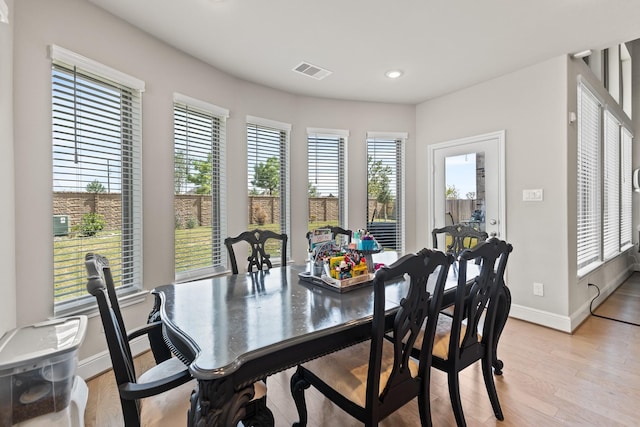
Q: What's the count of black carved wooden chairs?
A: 6